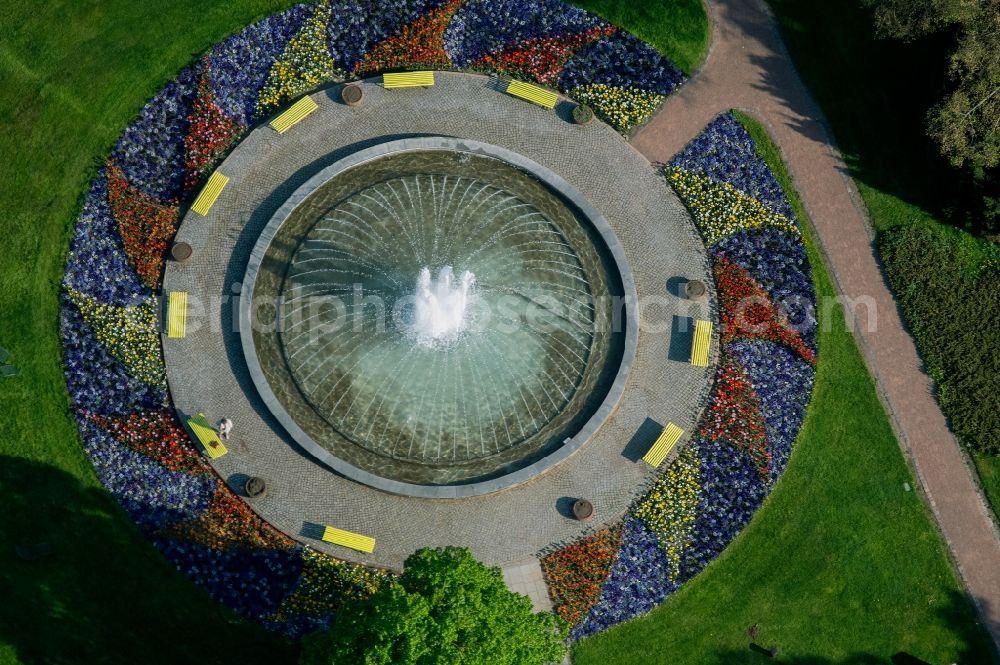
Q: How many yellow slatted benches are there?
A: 9